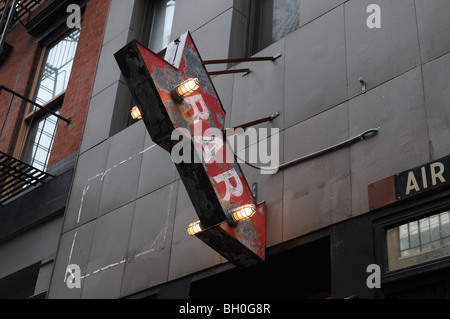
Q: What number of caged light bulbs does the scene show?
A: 4